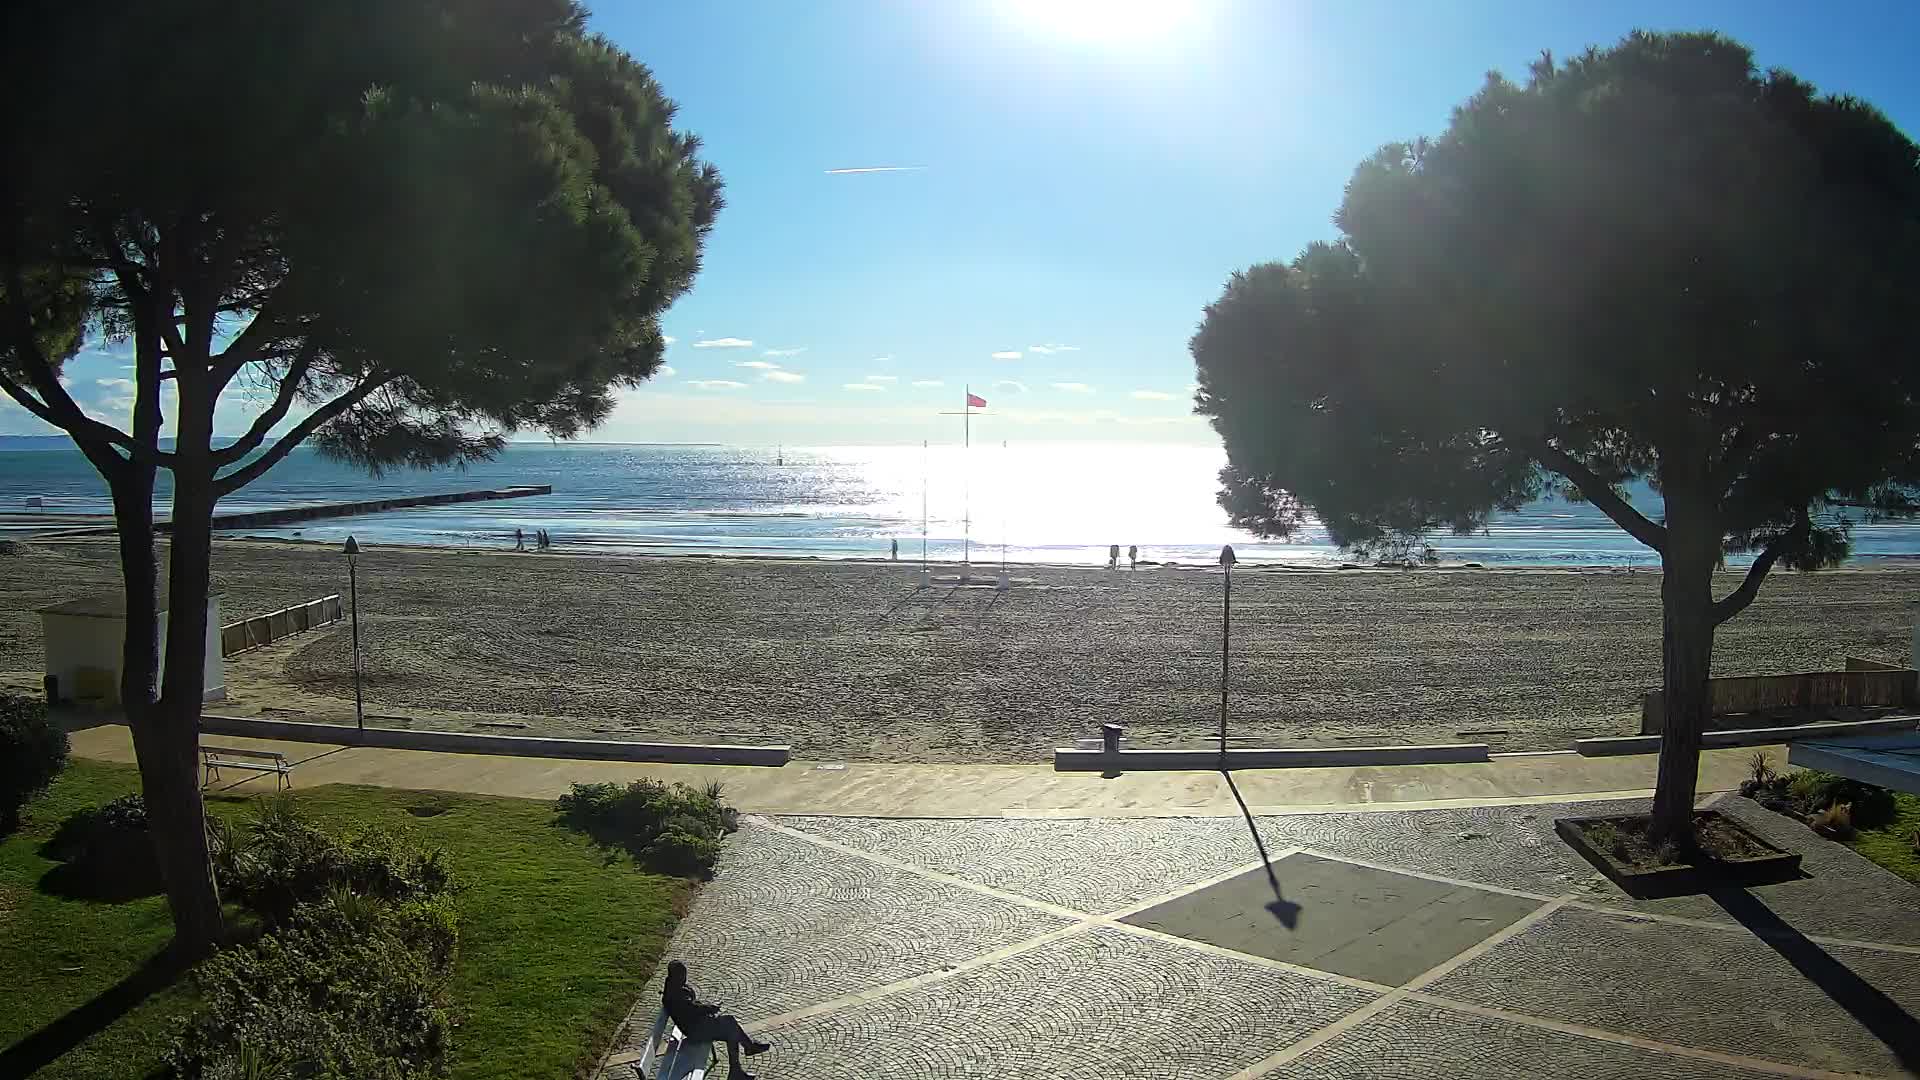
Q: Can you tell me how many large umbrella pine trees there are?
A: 2